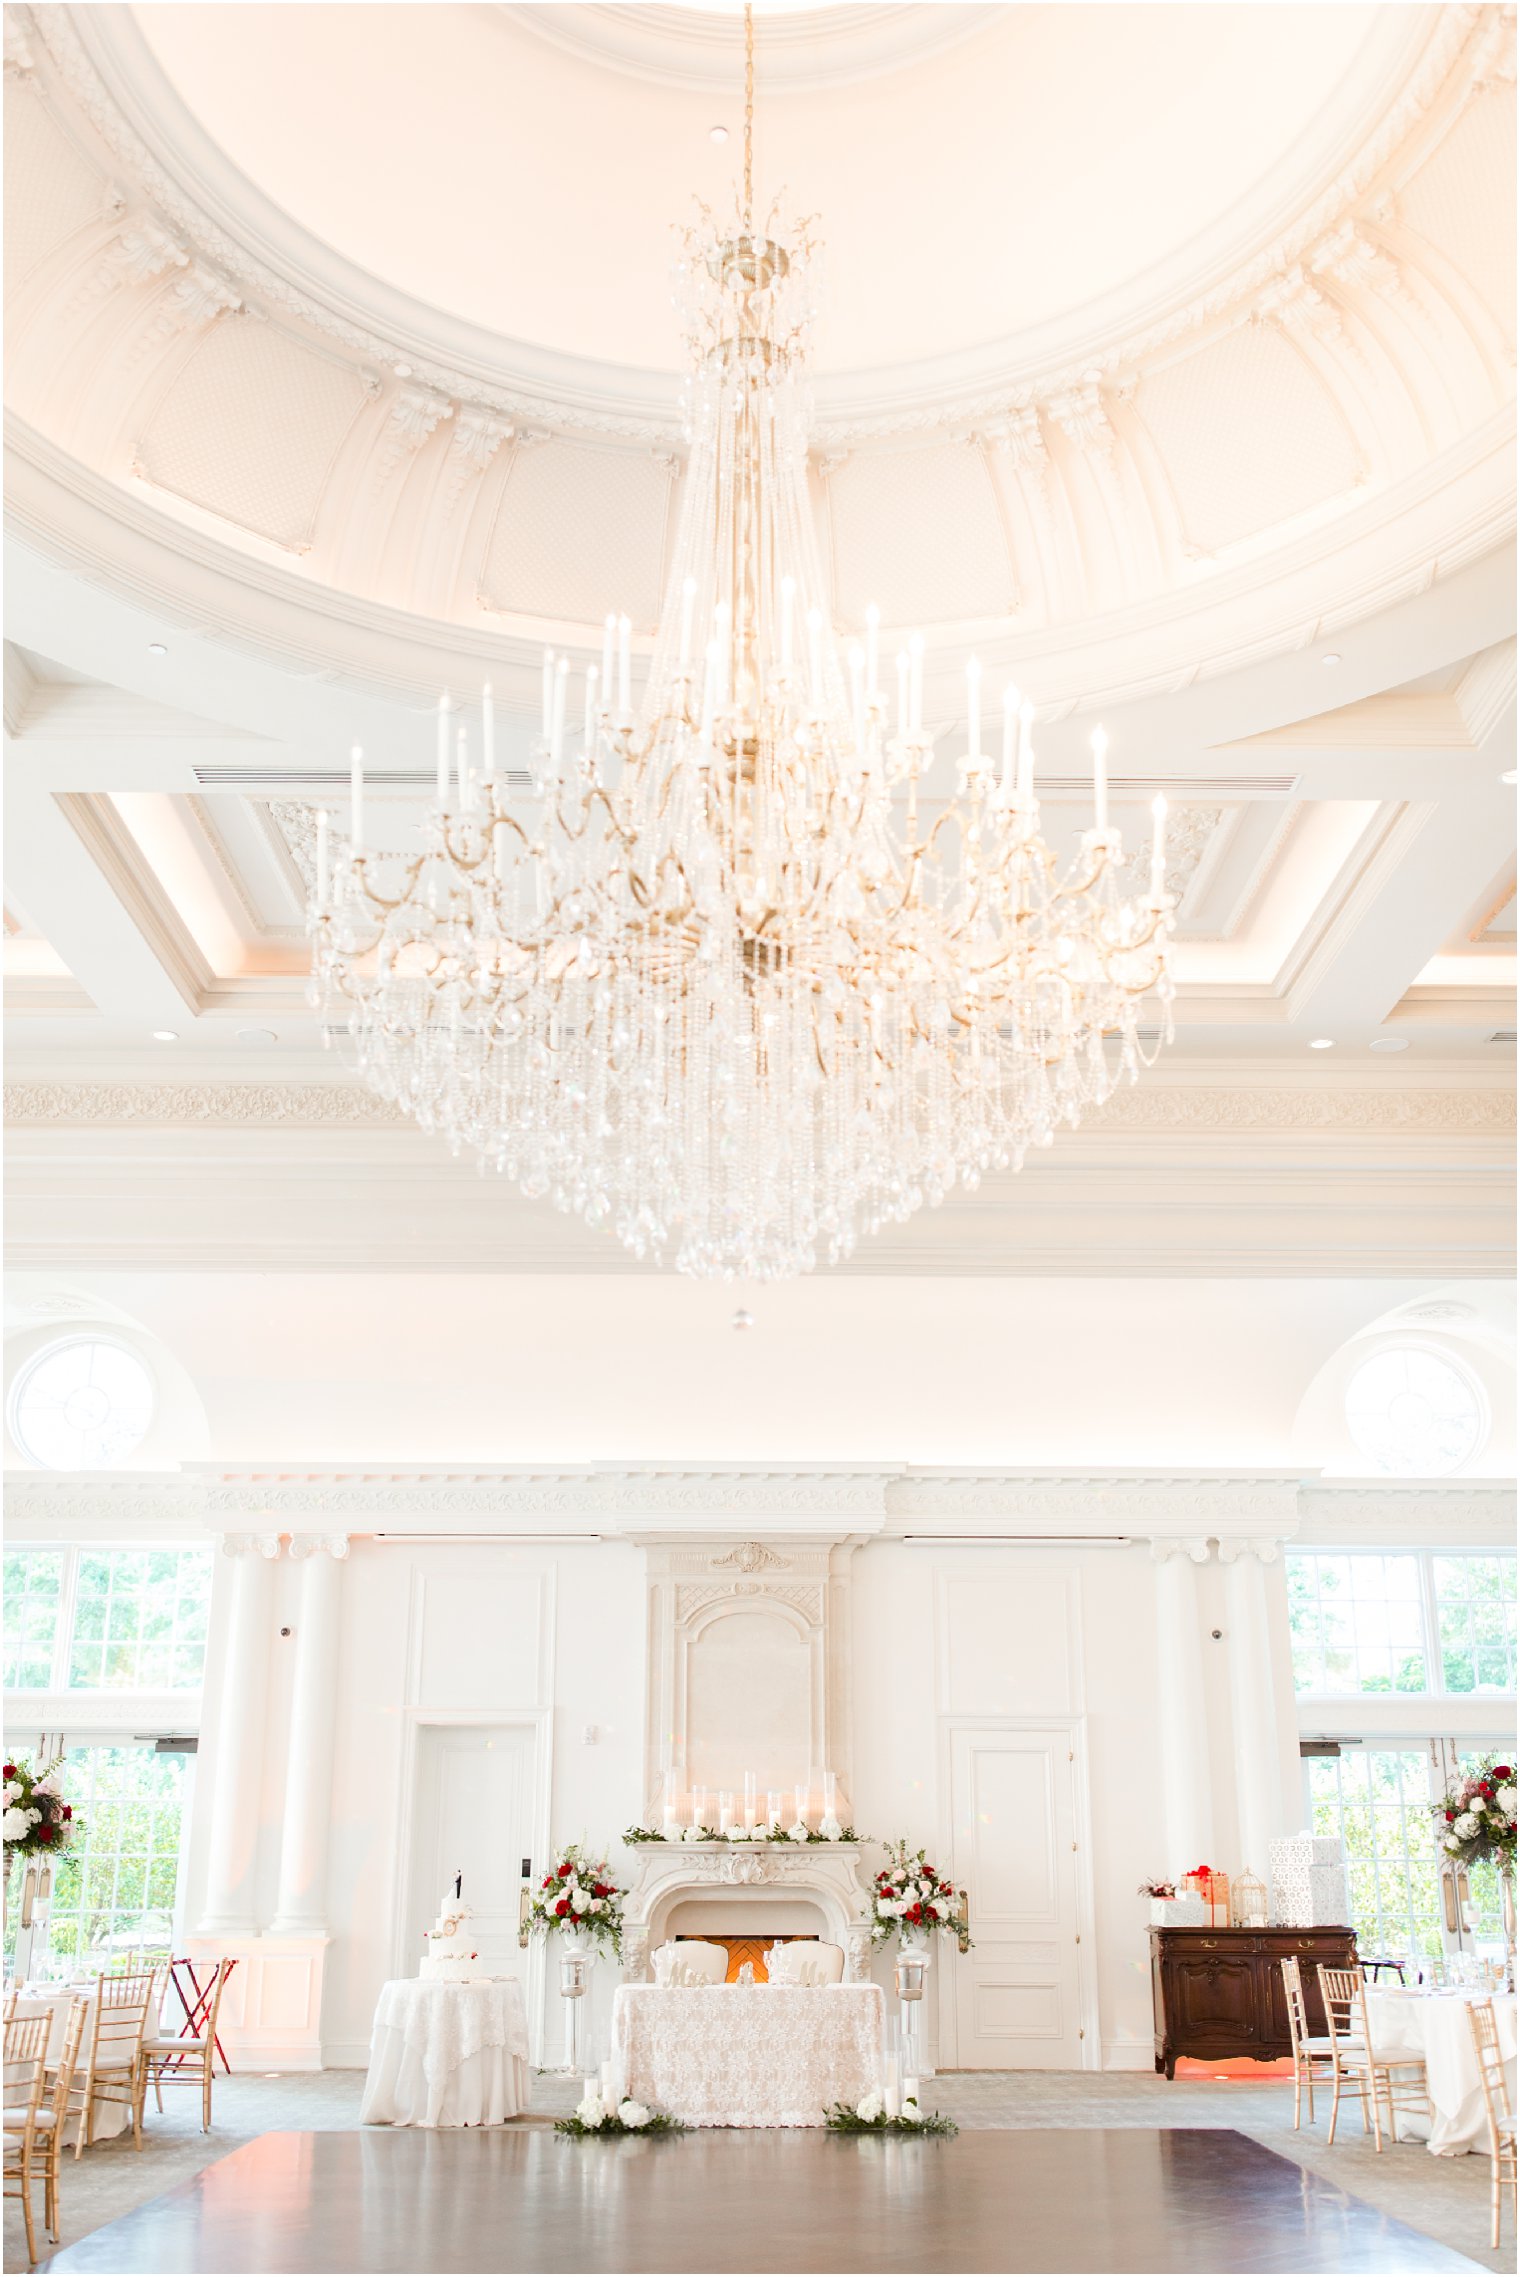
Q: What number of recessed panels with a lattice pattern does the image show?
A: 6